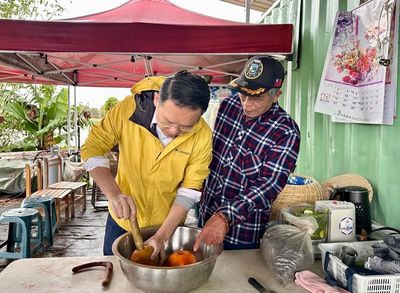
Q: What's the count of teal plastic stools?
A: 2